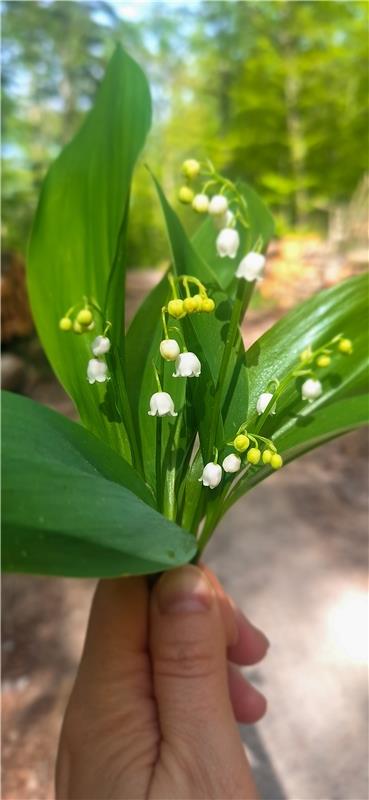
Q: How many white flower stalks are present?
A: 5